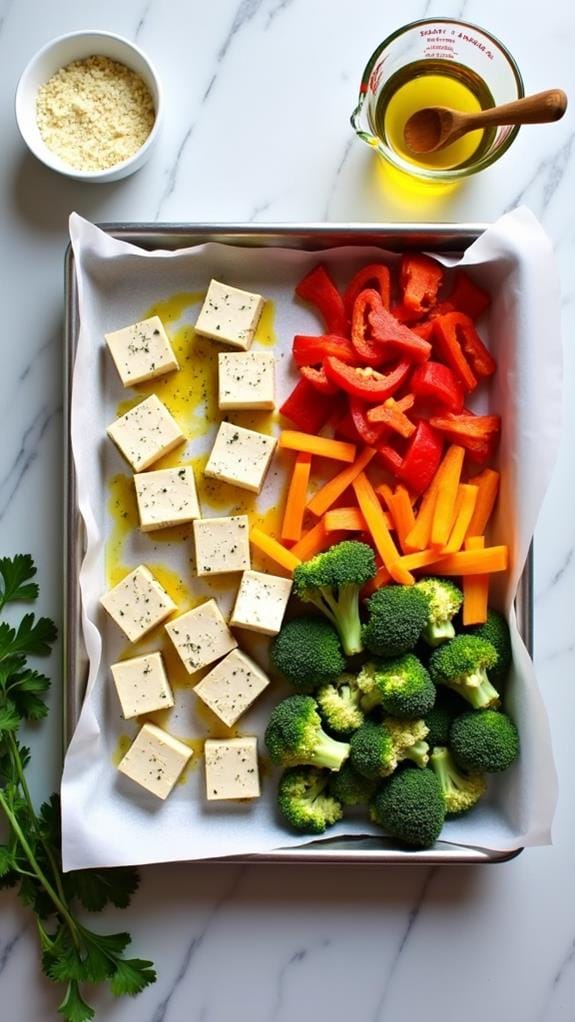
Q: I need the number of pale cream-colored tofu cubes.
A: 14